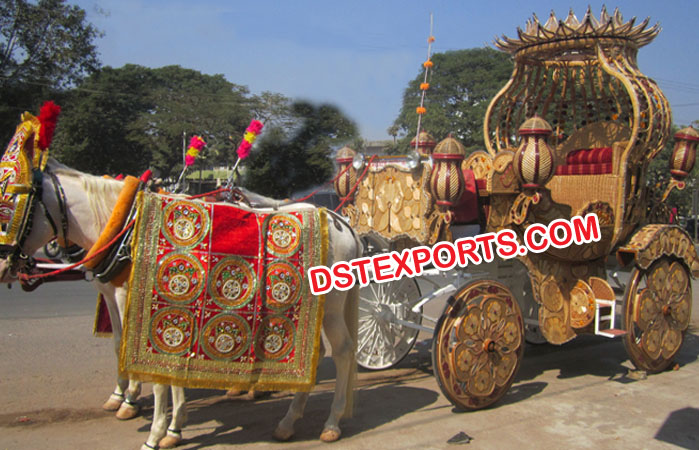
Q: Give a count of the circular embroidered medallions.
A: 8